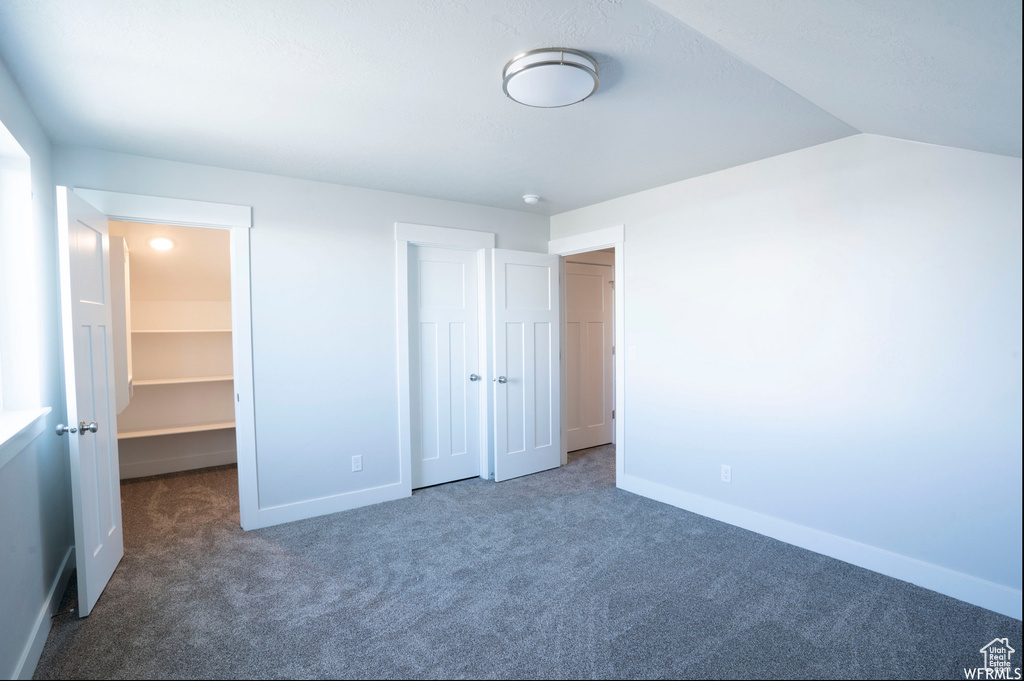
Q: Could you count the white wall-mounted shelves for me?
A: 3